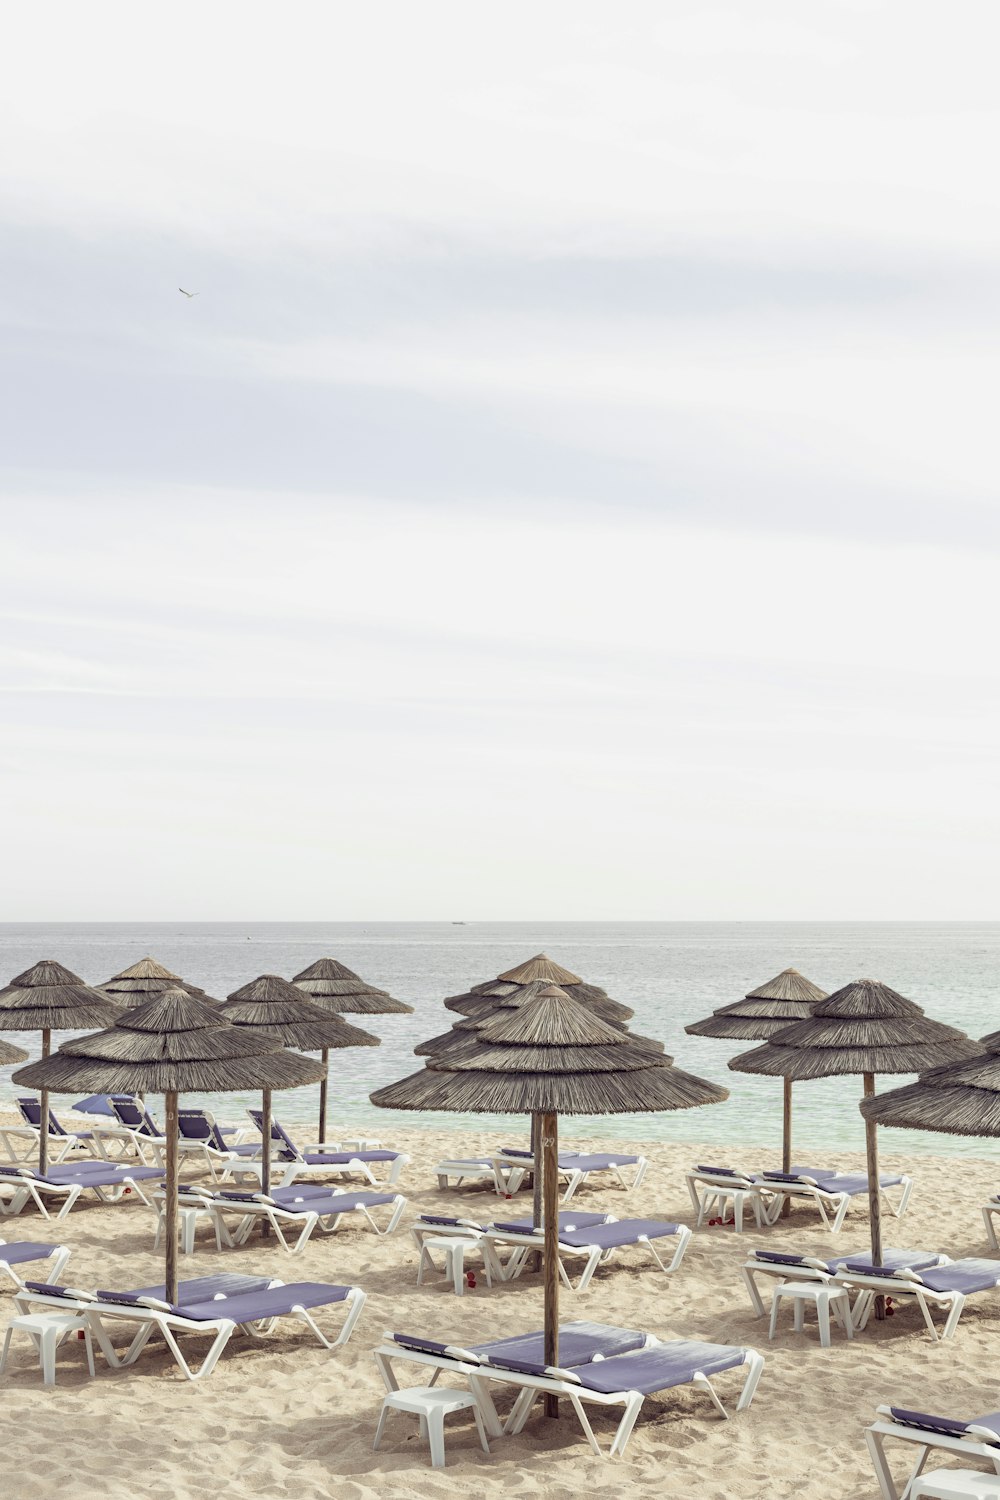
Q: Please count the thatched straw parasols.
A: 12